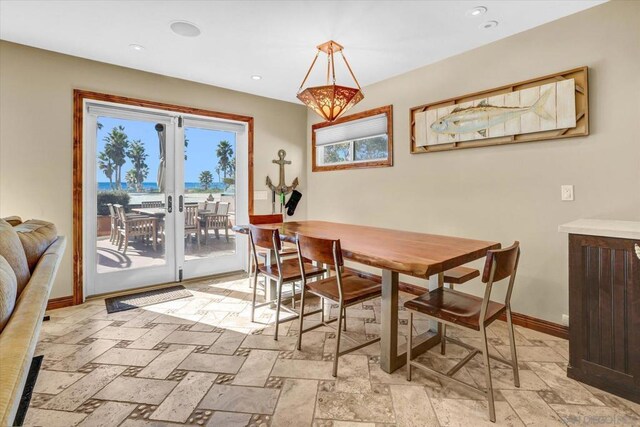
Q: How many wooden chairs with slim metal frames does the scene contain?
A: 4